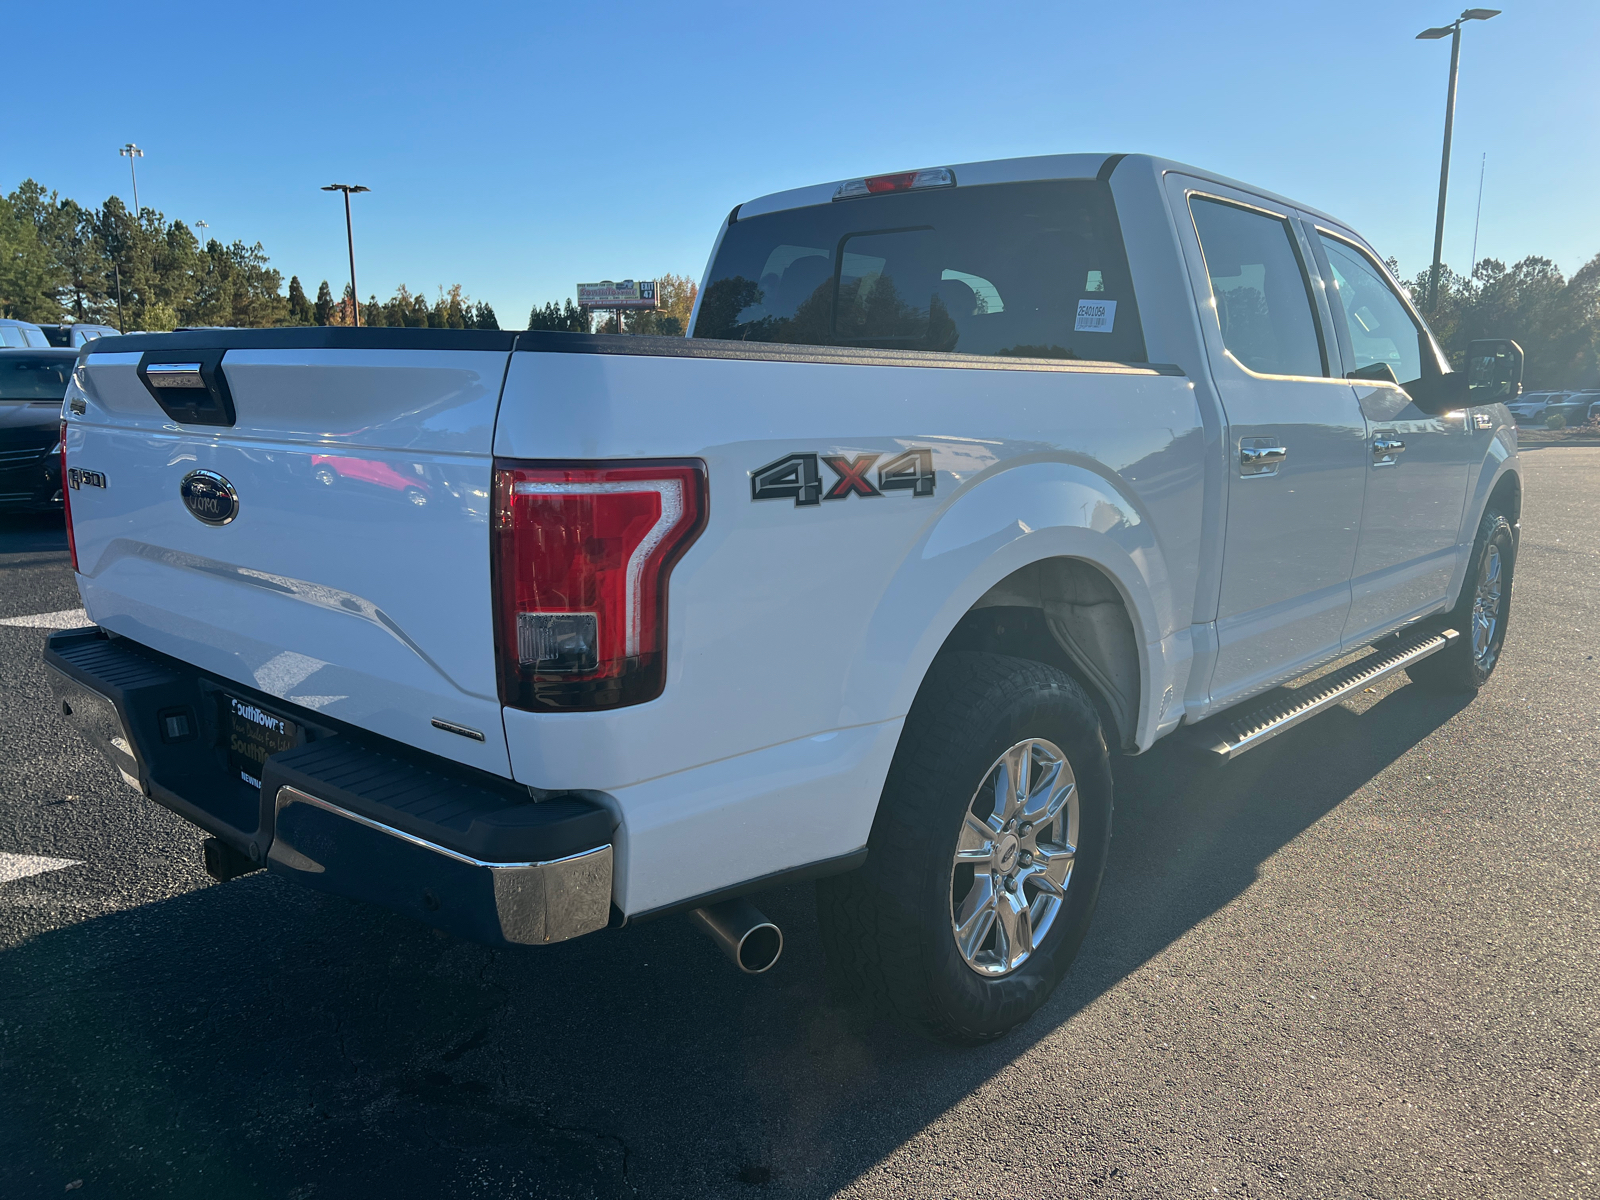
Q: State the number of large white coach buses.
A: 0